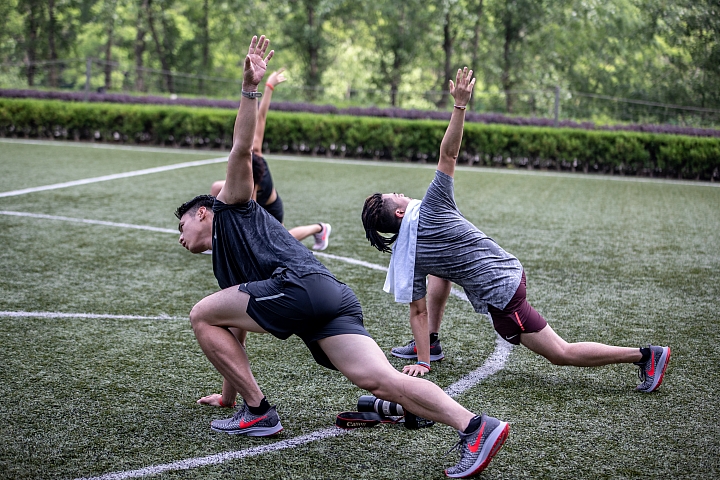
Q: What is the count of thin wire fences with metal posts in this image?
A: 1